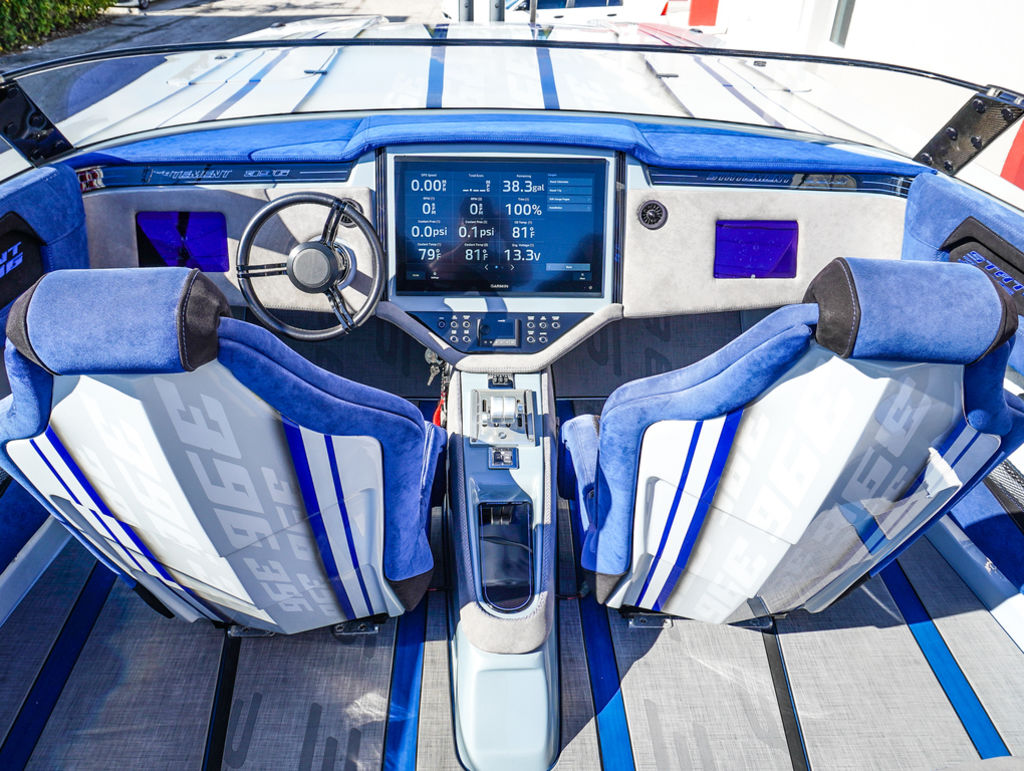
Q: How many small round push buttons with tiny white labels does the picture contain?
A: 10